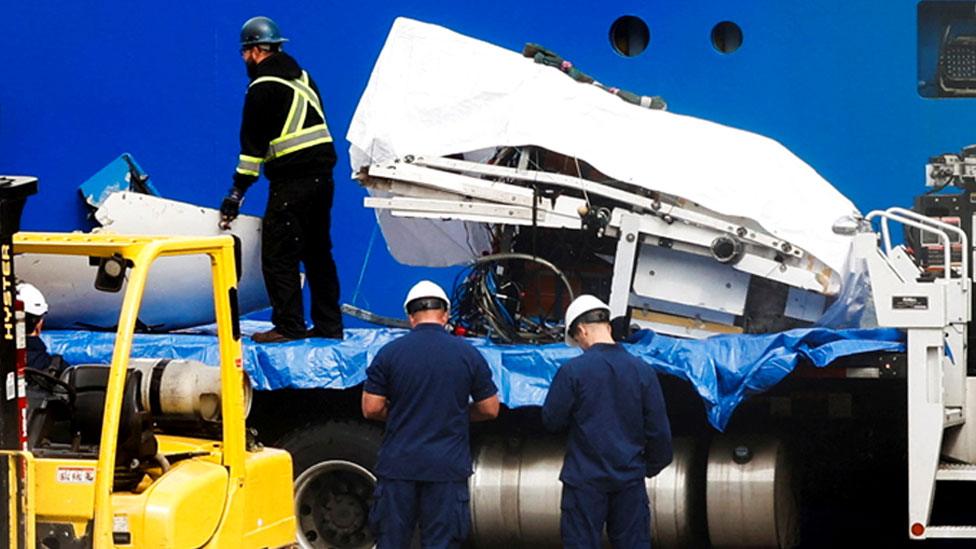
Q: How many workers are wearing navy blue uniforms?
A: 2